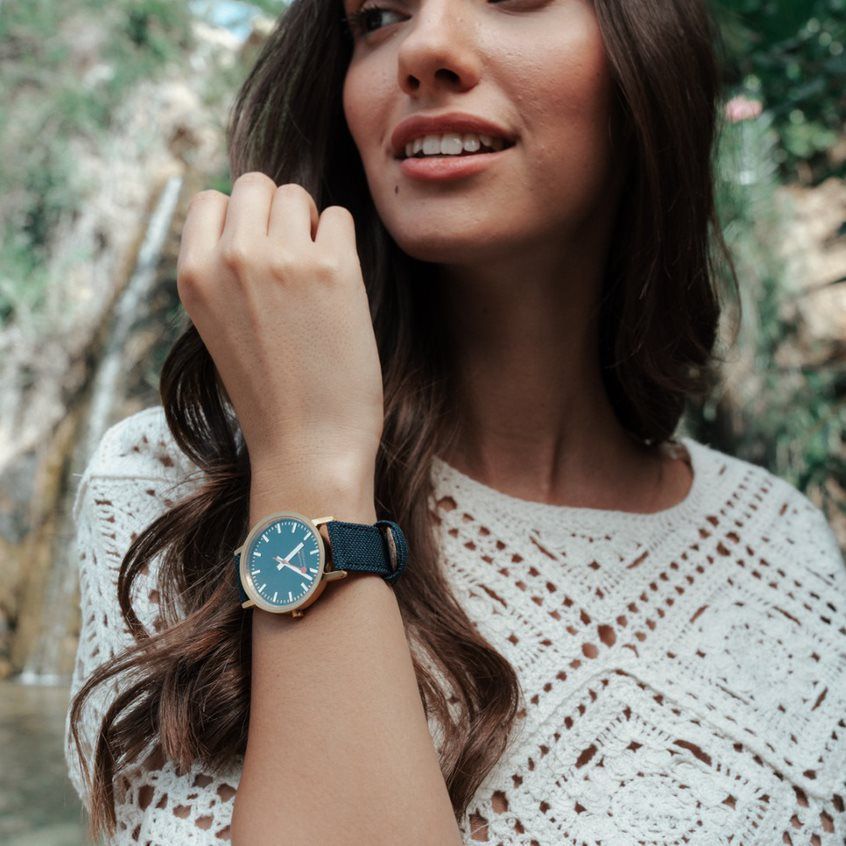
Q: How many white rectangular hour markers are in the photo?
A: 12